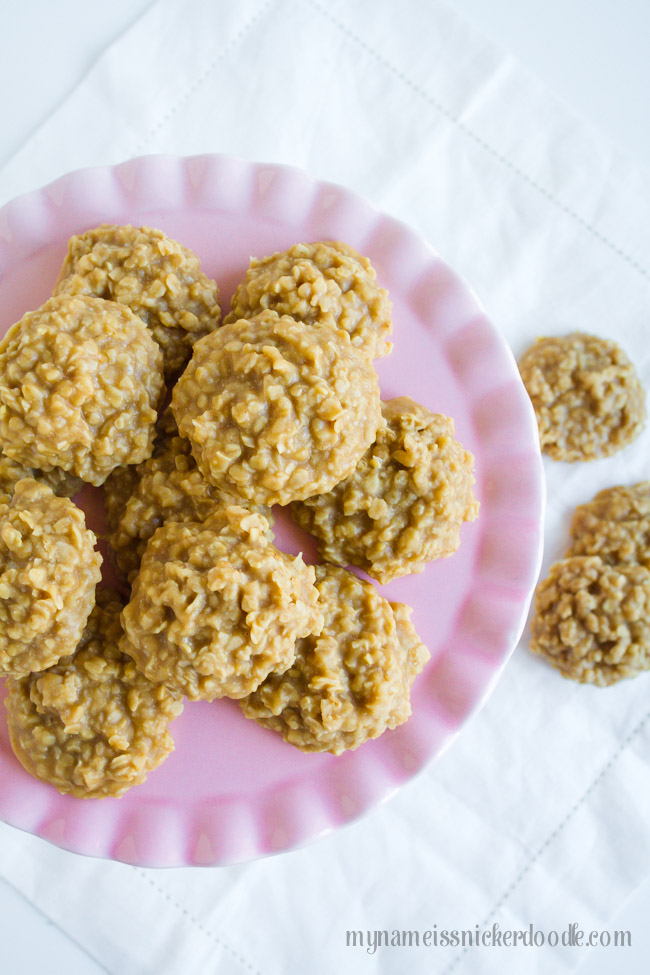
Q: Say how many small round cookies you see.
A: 14